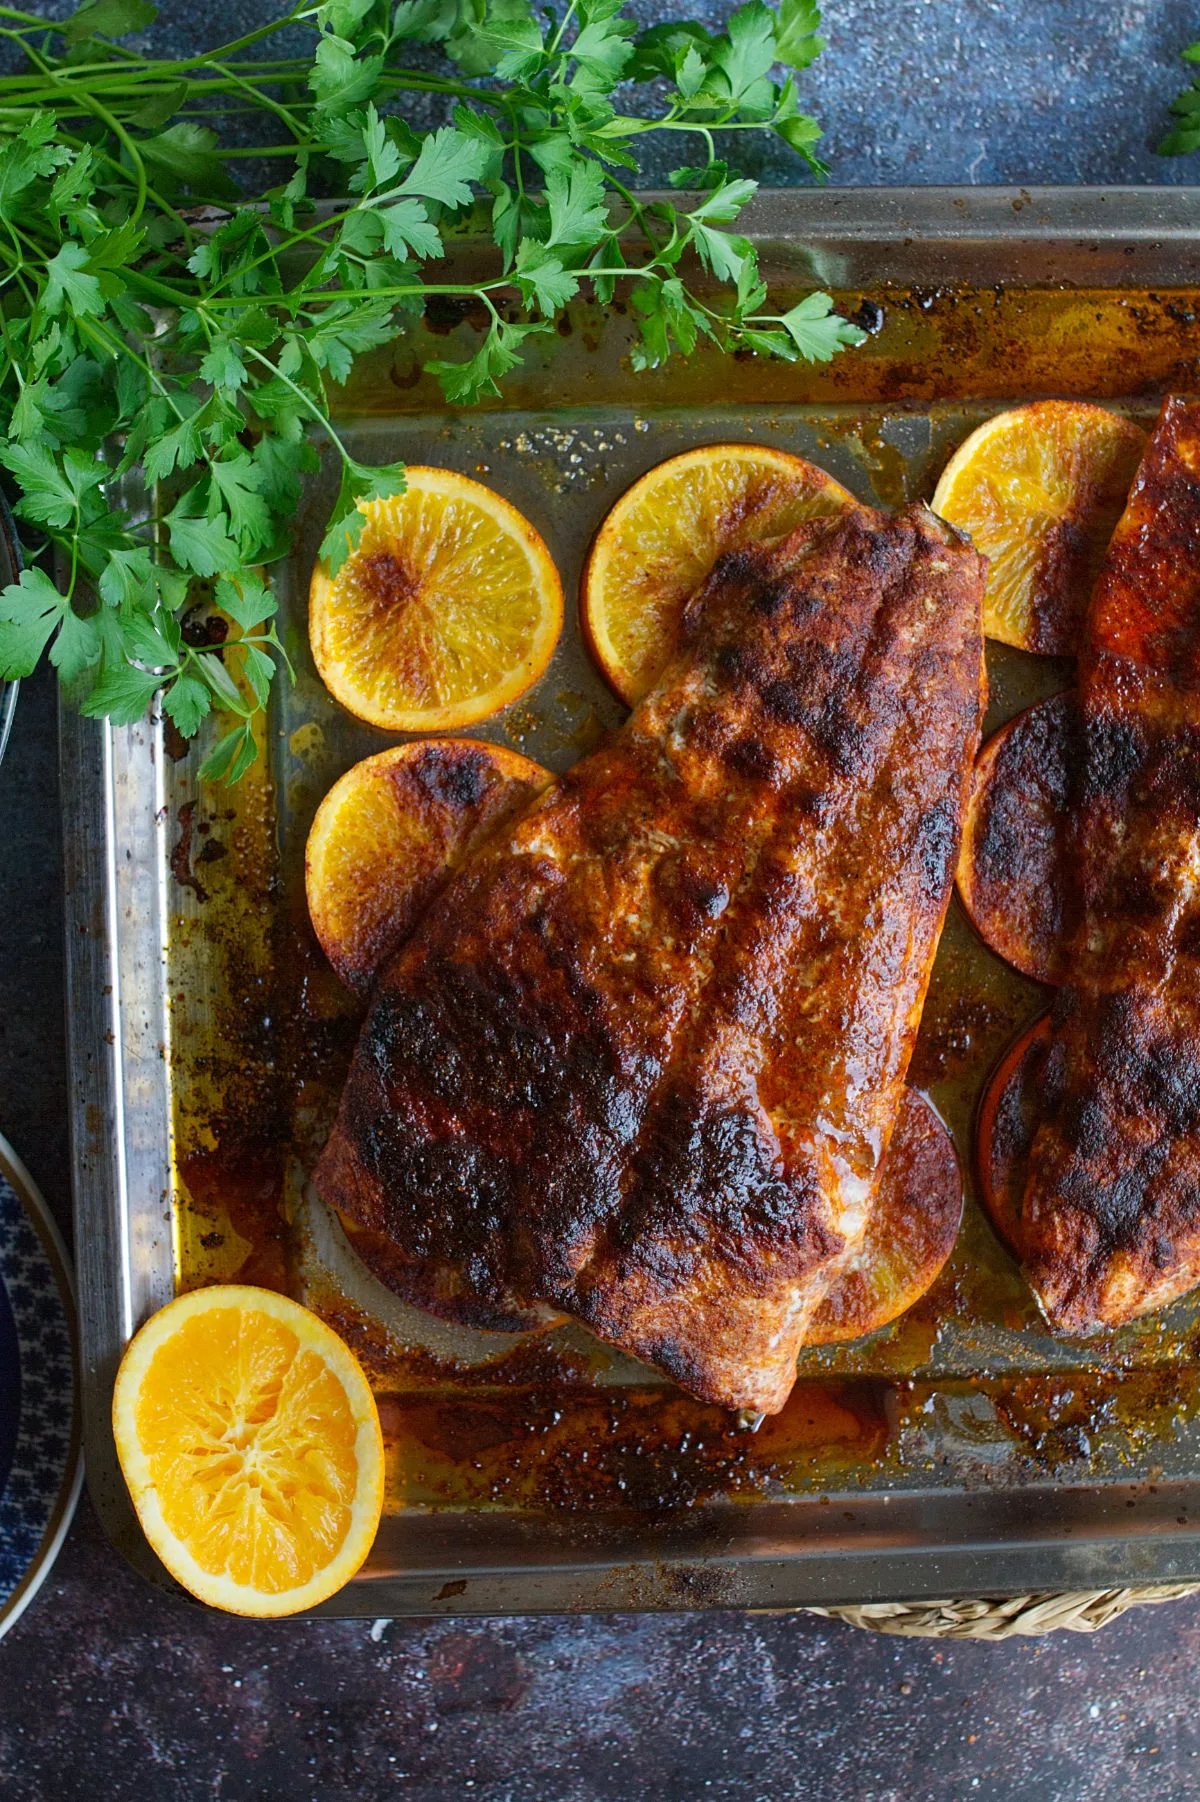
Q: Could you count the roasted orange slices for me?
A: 8